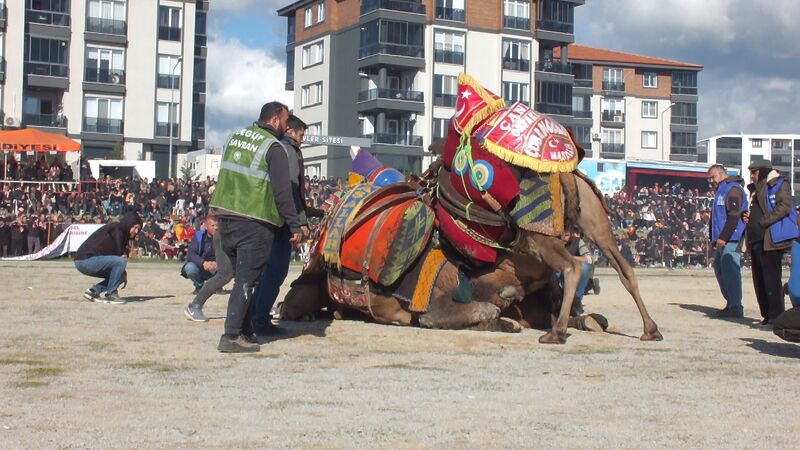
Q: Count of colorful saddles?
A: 2